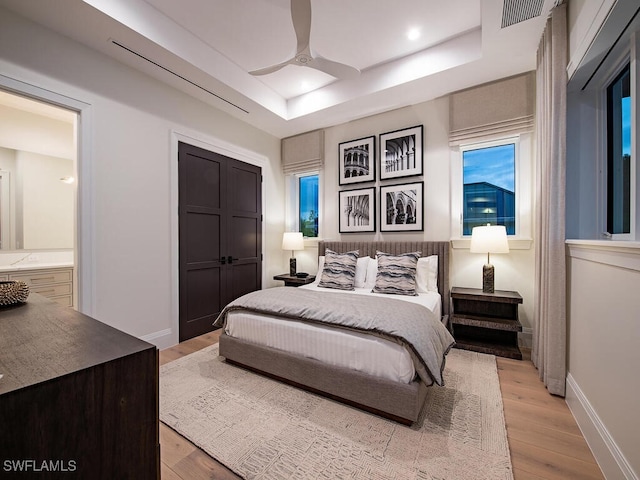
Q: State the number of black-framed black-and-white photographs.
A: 4